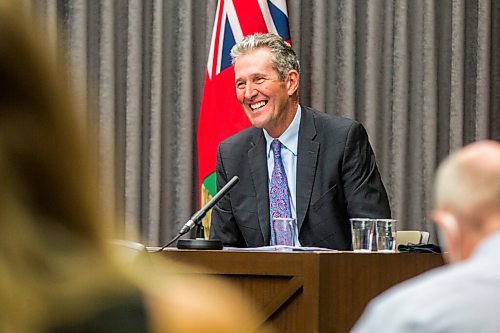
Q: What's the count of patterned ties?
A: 1